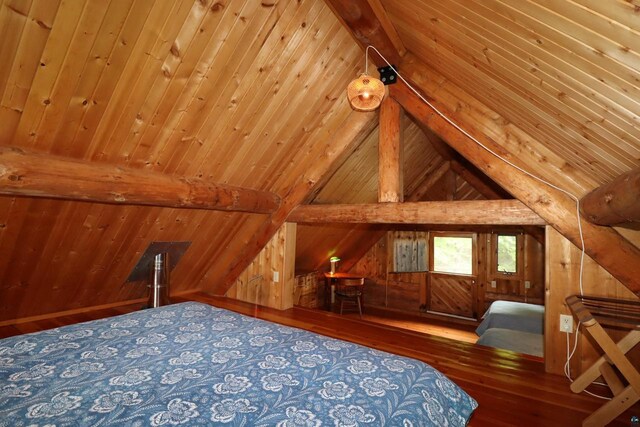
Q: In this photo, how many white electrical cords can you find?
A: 1